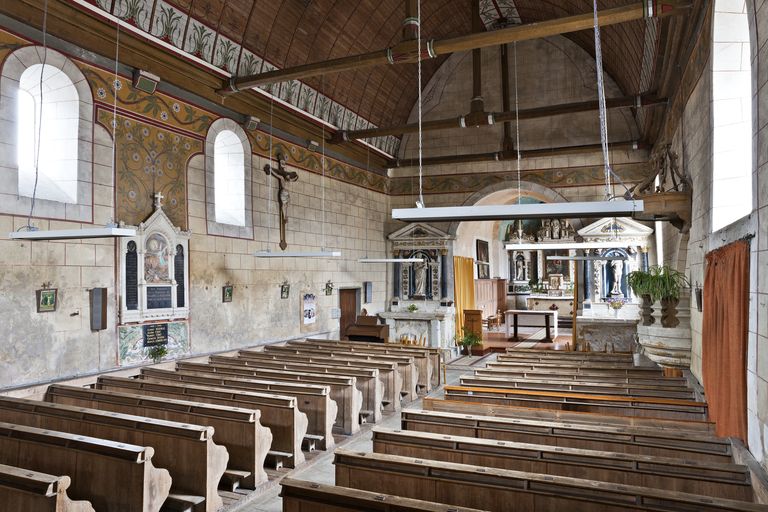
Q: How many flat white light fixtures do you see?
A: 6